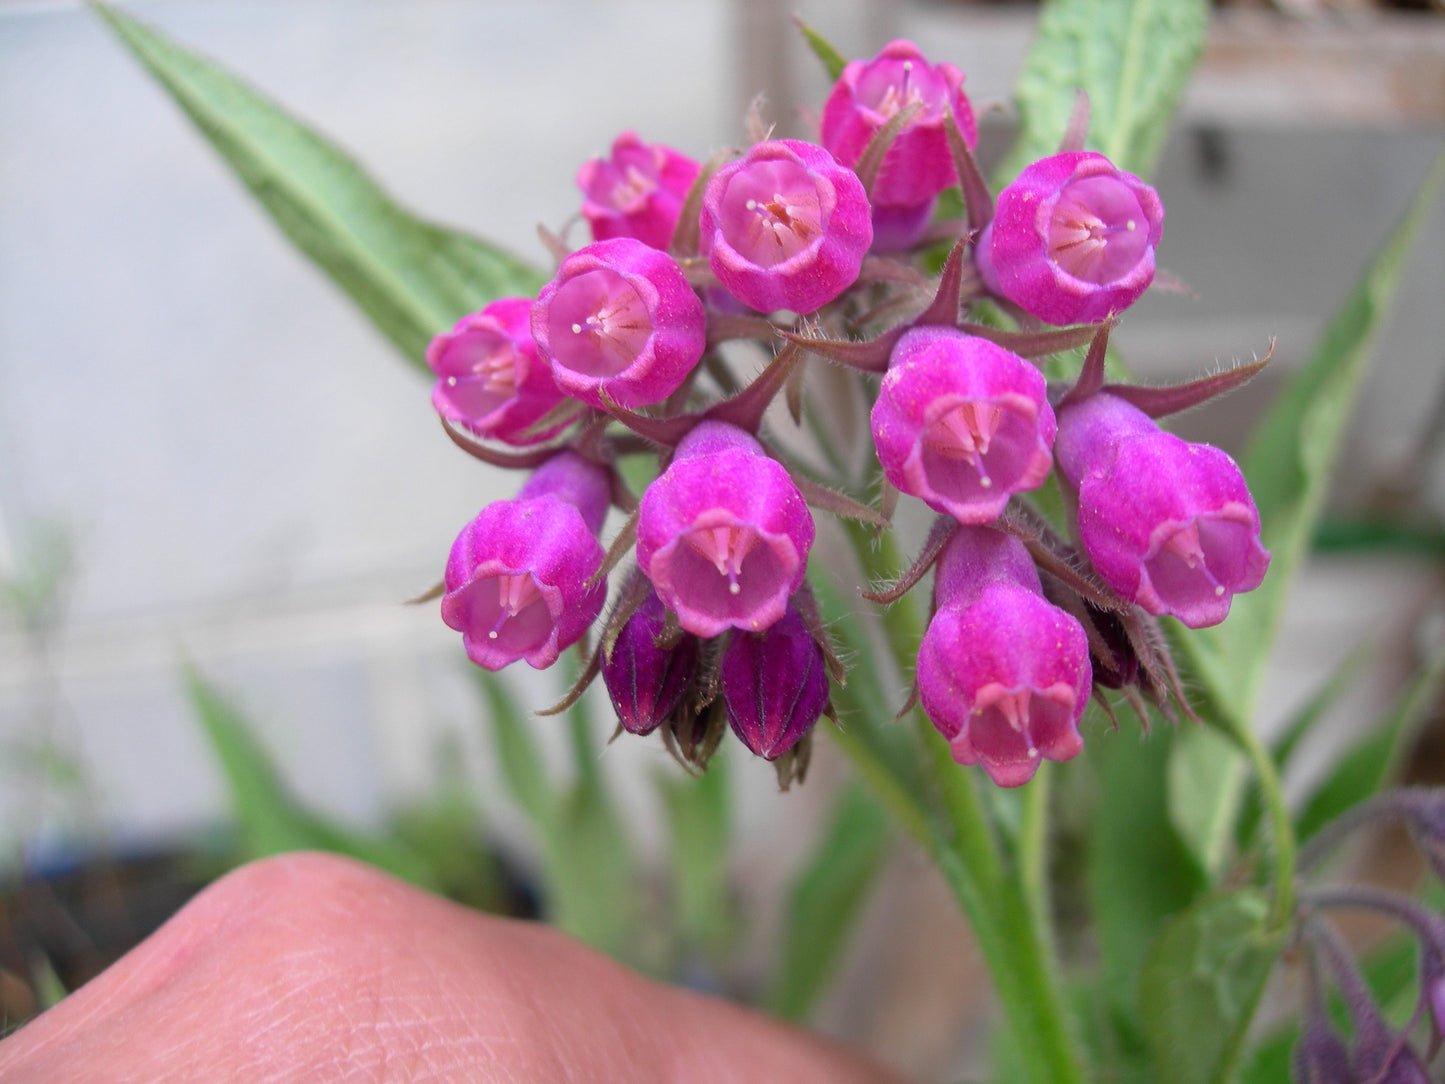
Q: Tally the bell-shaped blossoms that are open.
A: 11